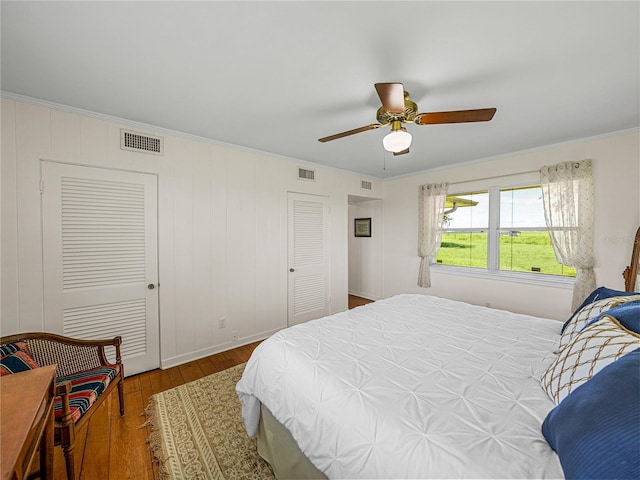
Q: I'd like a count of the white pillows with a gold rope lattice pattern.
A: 2